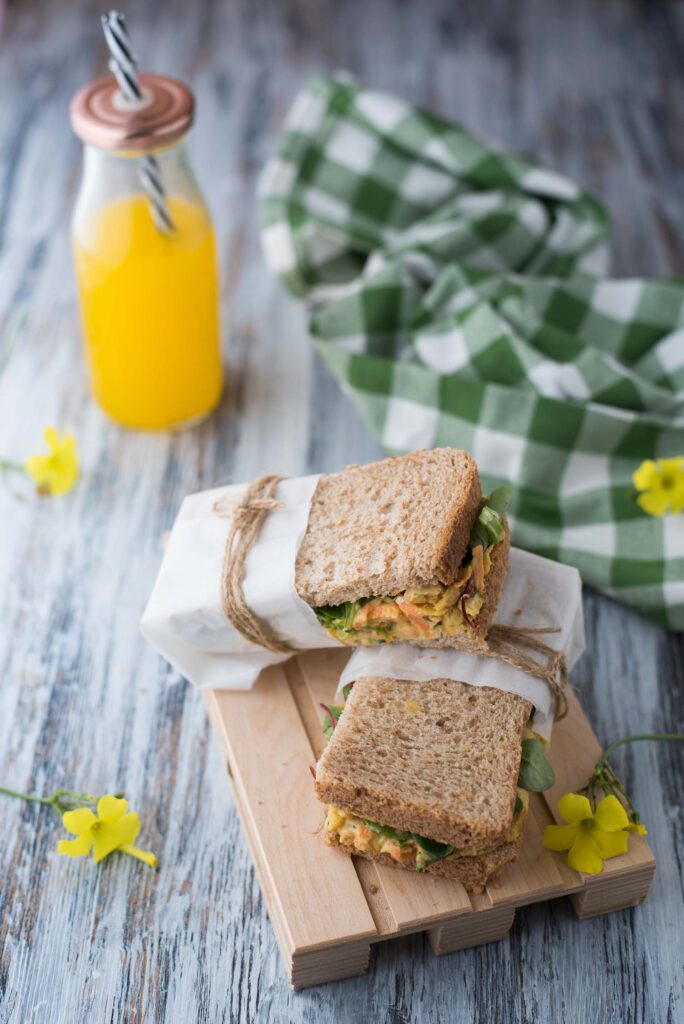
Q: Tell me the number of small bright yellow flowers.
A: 4